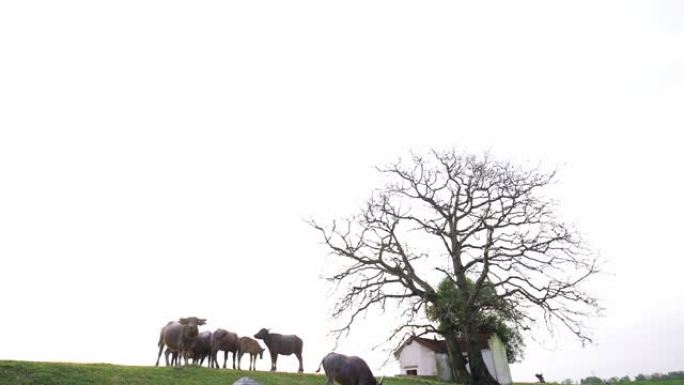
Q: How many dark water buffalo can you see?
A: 6